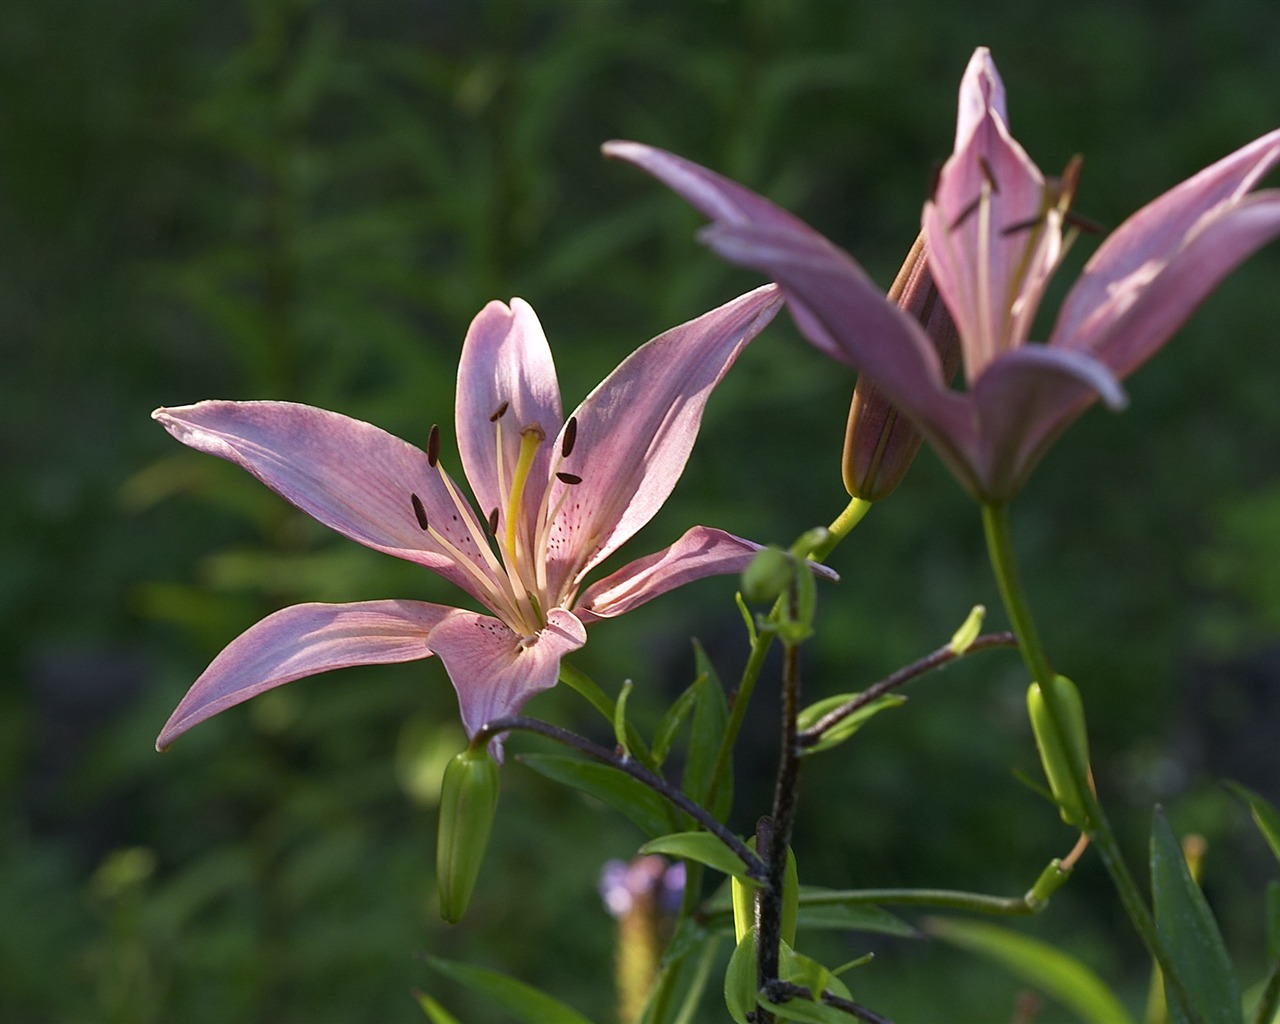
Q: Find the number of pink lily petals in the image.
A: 12